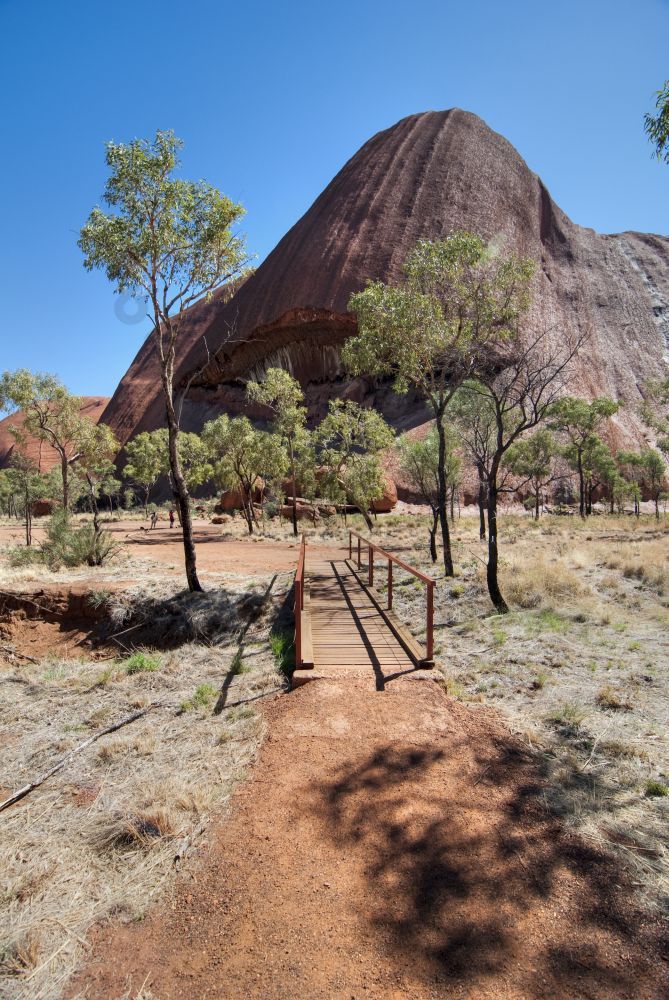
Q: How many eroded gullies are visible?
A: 1